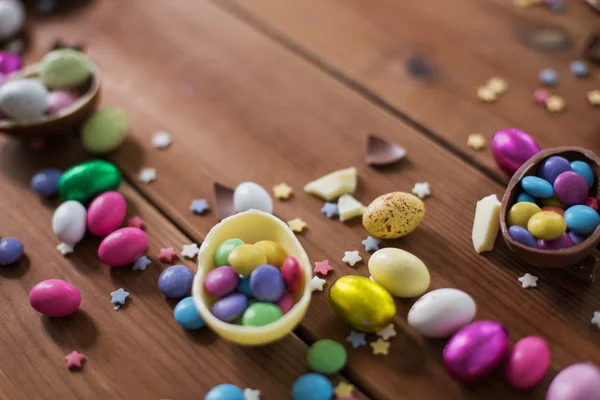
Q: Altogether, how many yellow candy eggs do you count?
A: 3